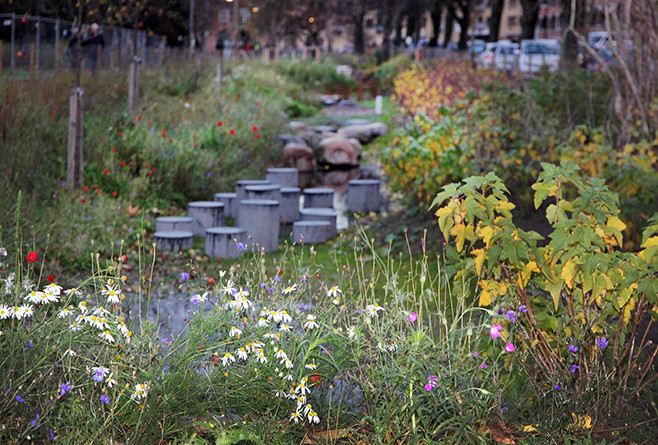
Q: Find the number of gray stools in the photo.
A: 14